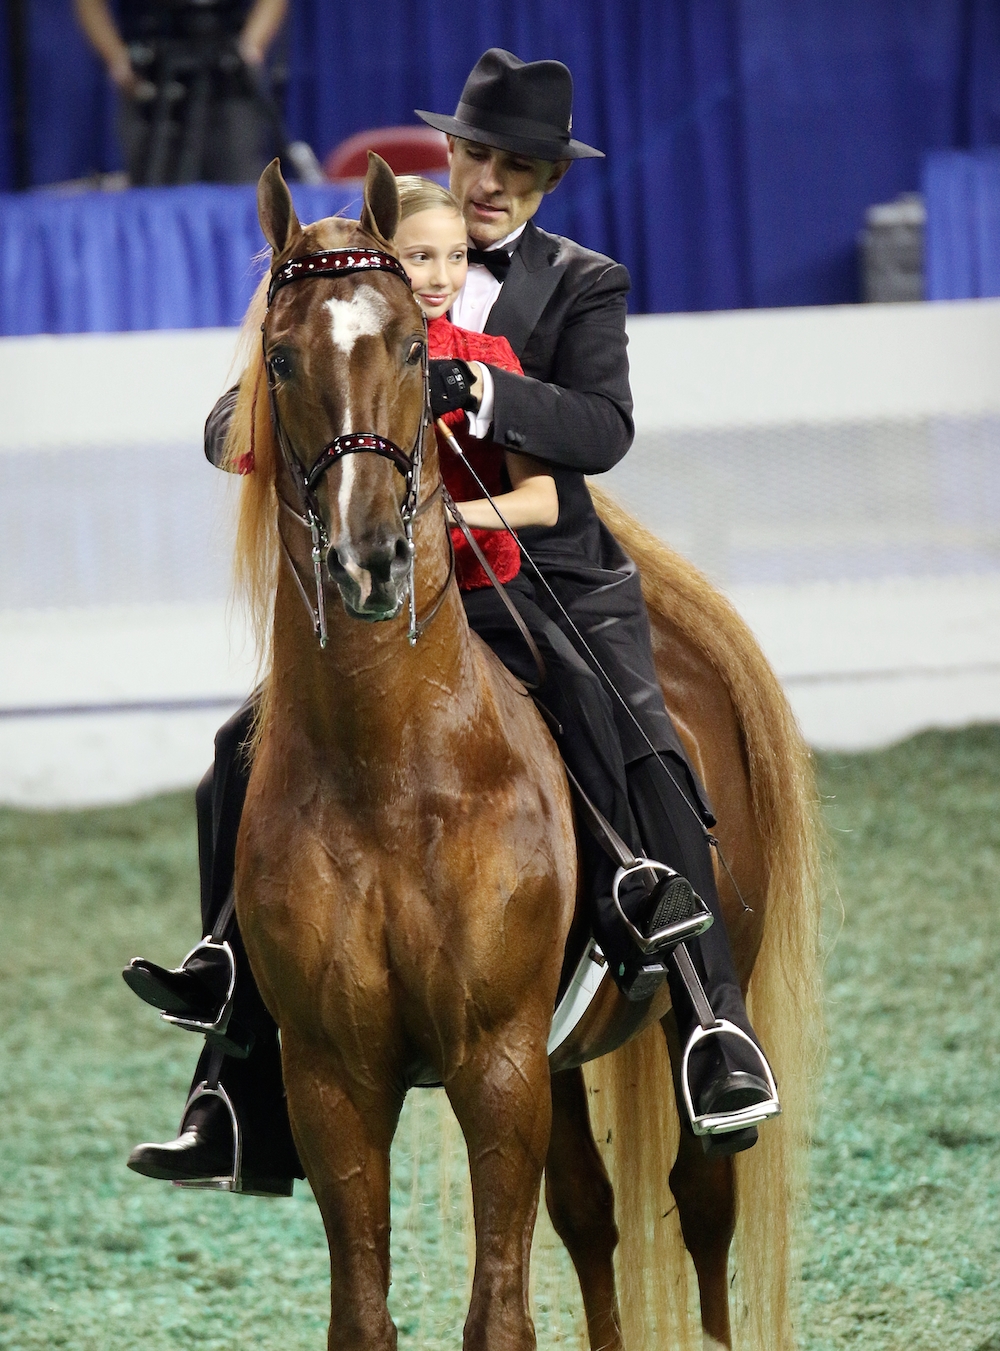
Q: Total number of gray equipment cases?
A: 1